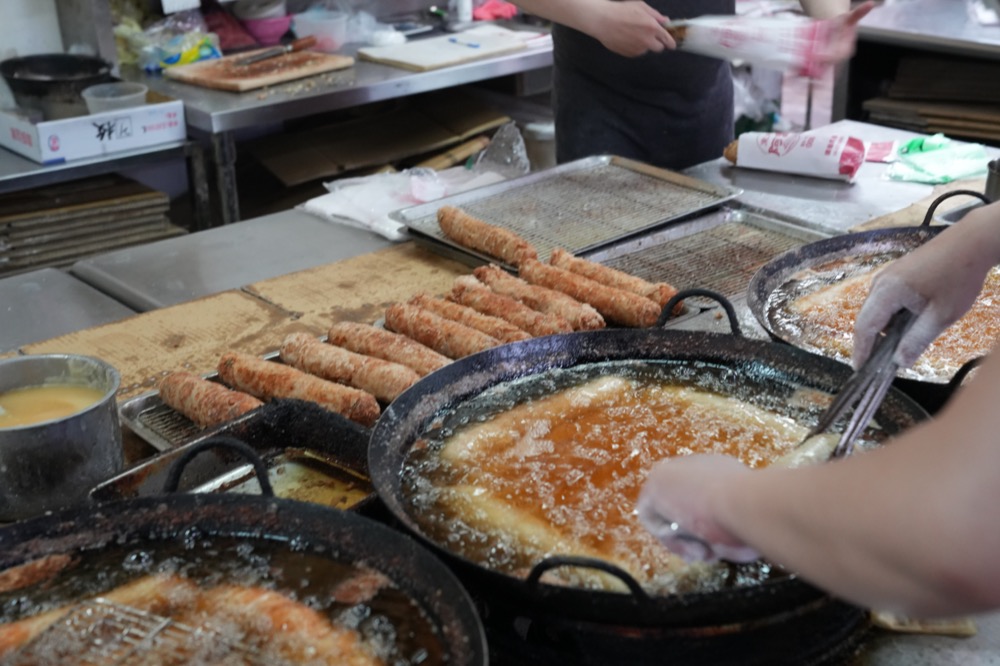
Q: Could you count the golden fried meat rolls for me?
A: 11